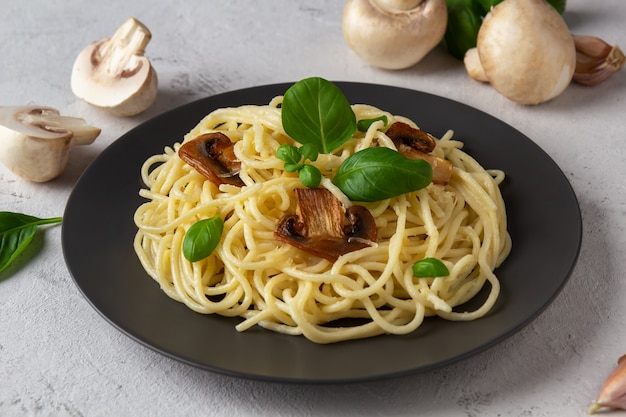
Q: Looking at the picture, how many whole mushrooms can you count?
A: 2